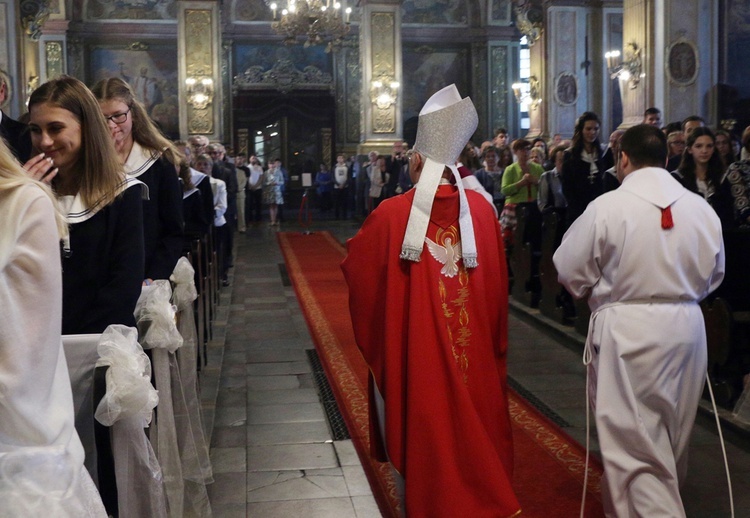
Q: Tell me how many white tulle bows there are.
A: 3